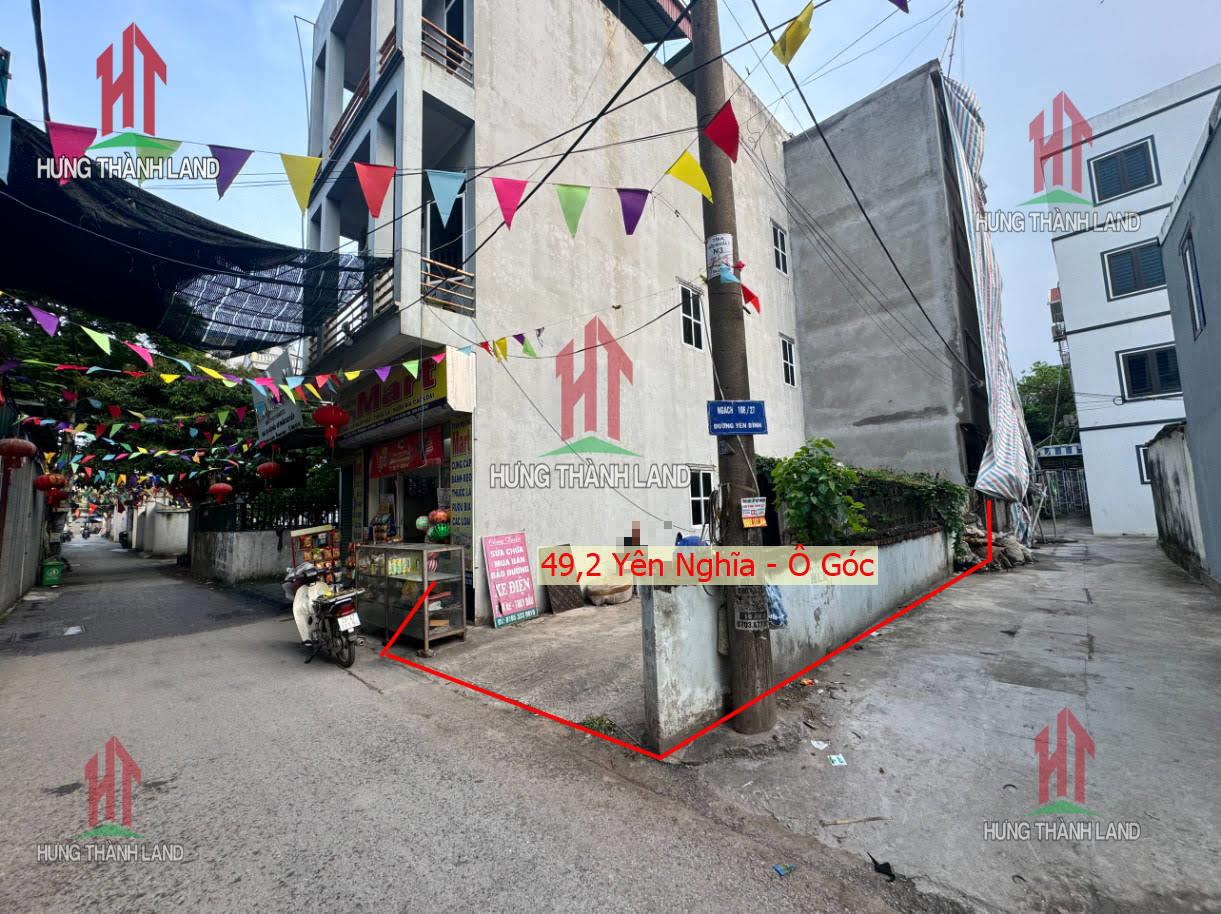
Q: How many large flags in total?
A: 14